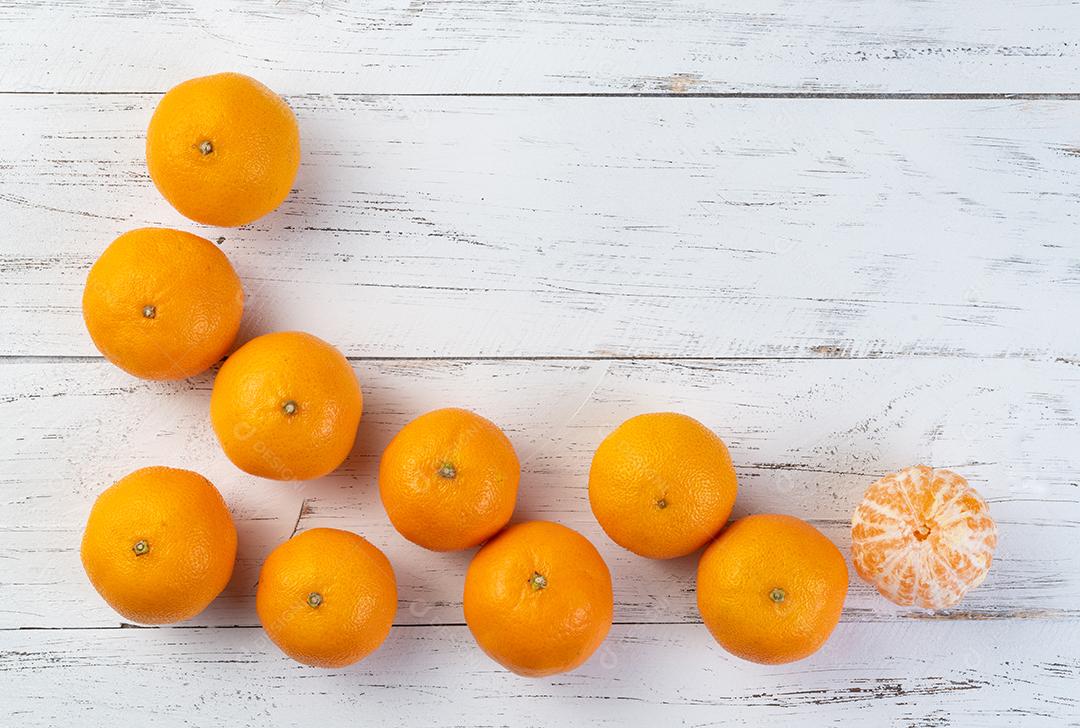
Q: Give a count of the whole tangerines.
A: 9